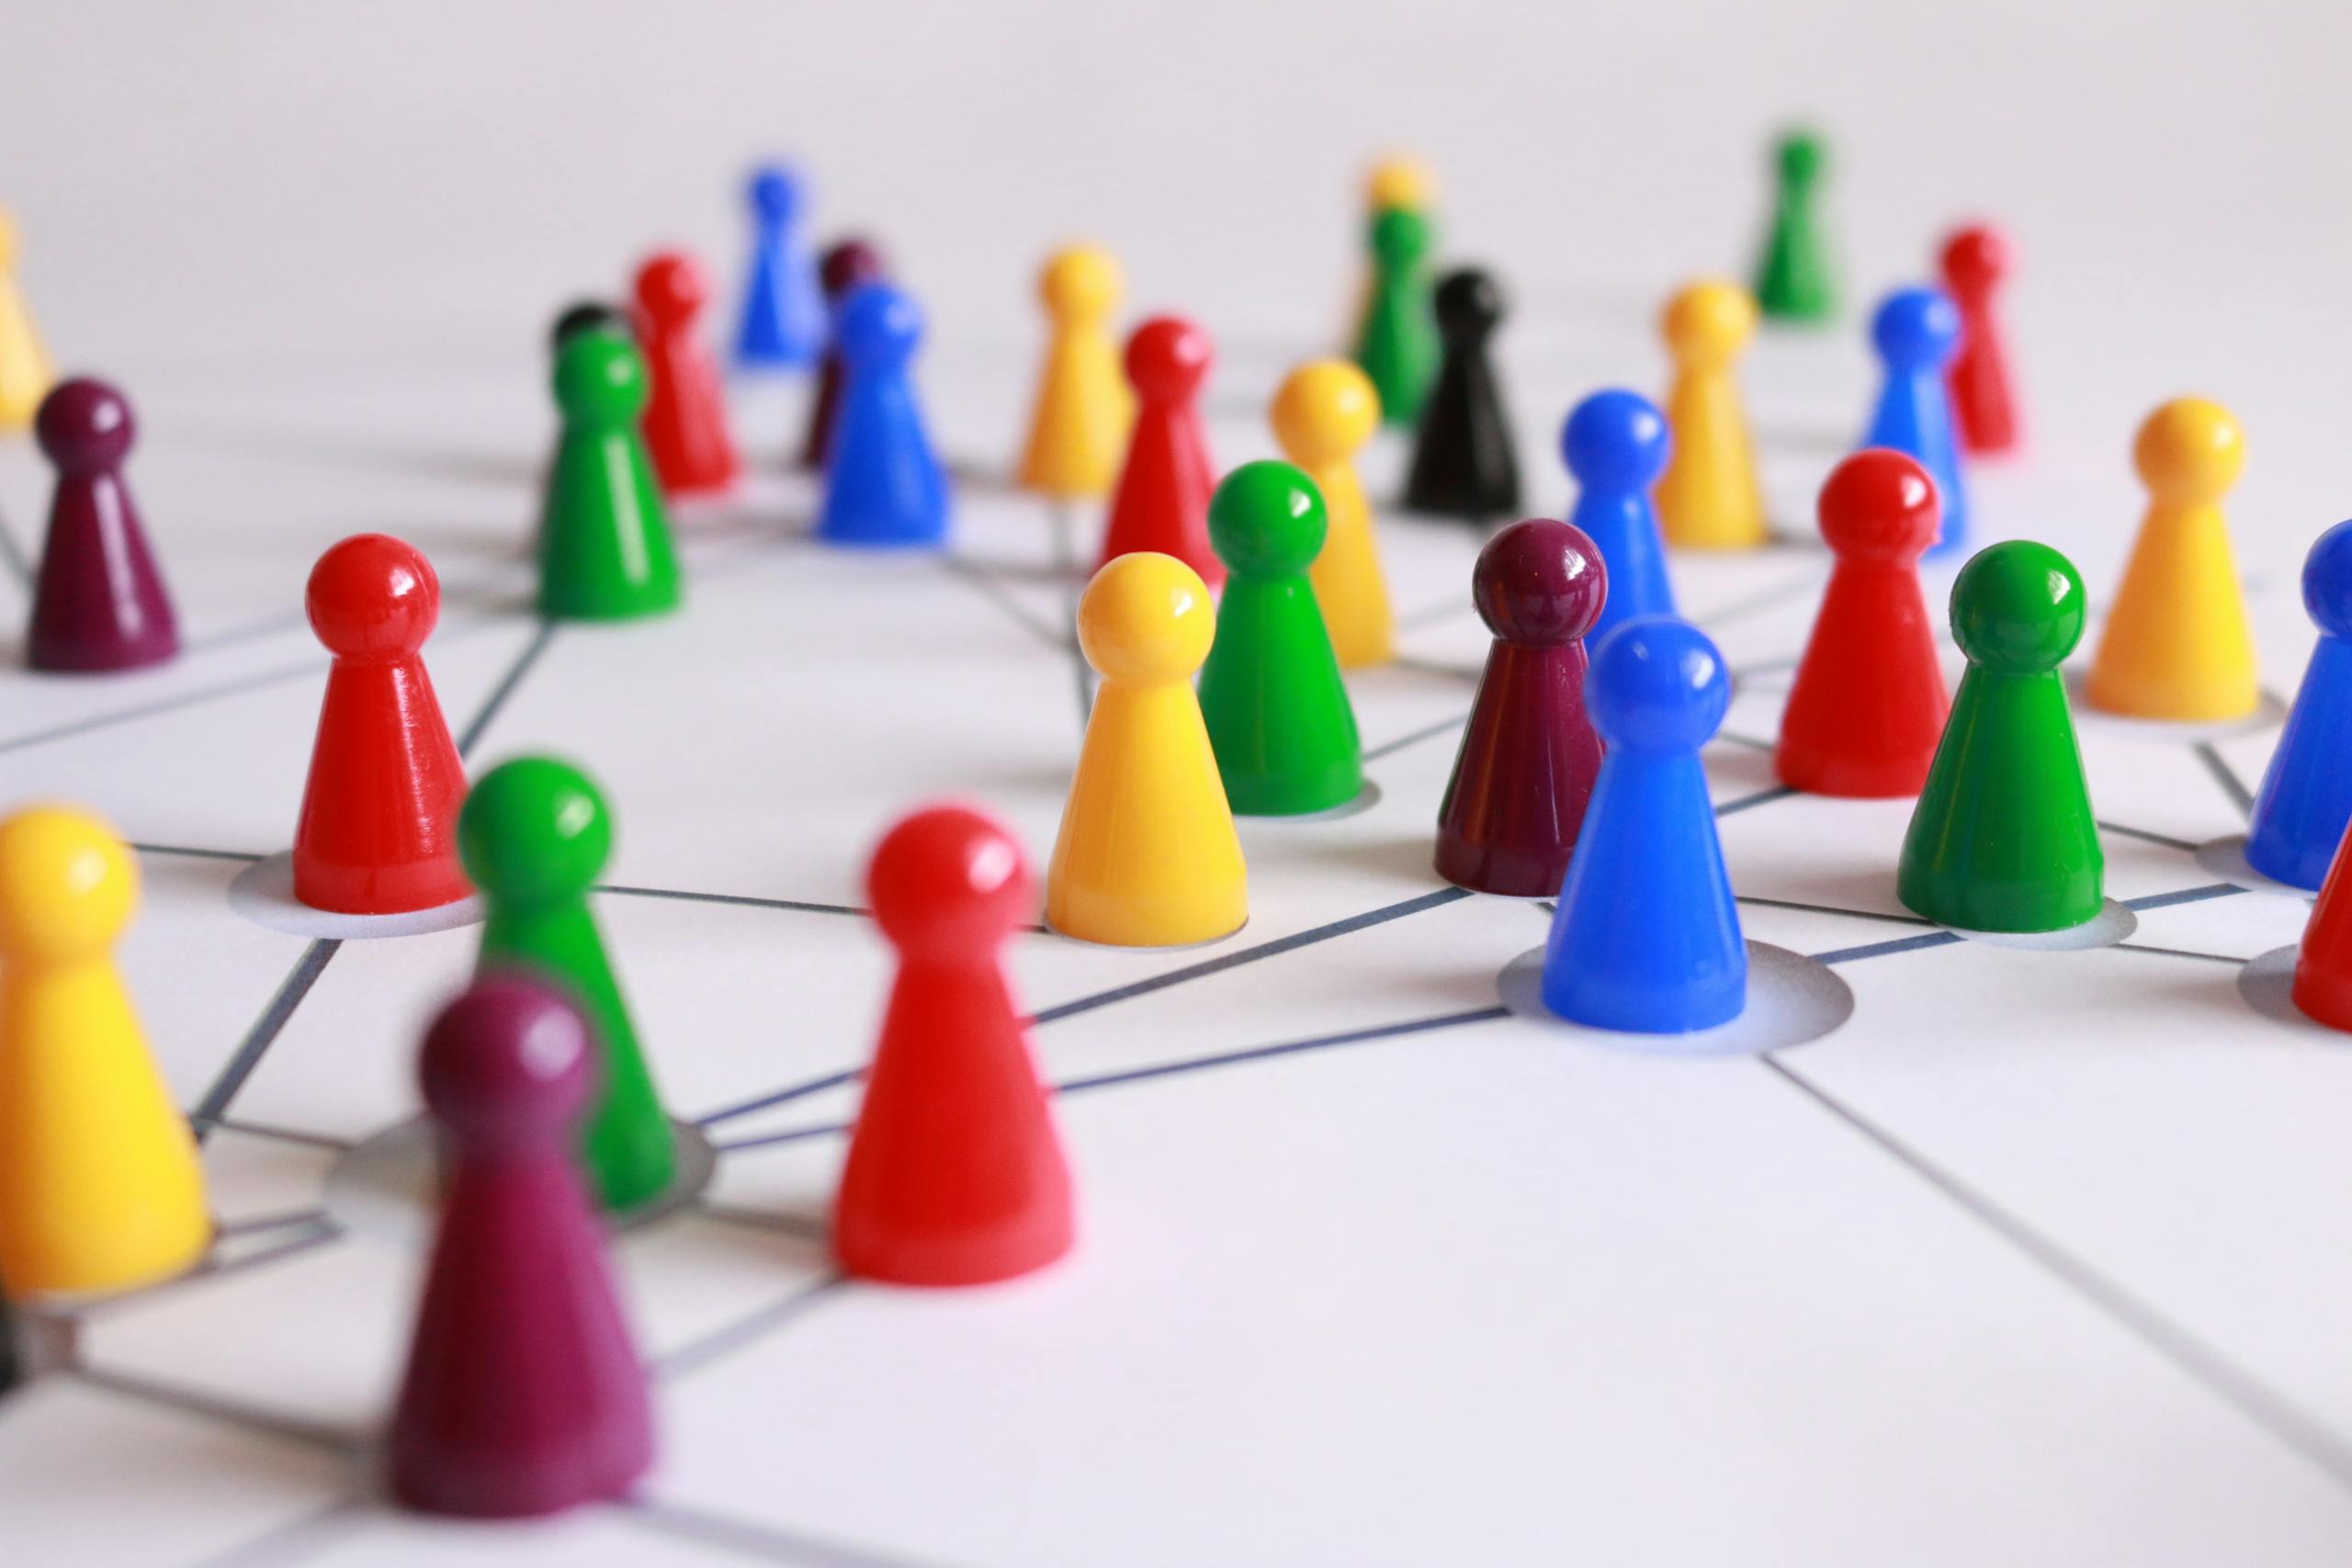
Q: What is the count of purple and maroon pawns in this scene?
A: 4